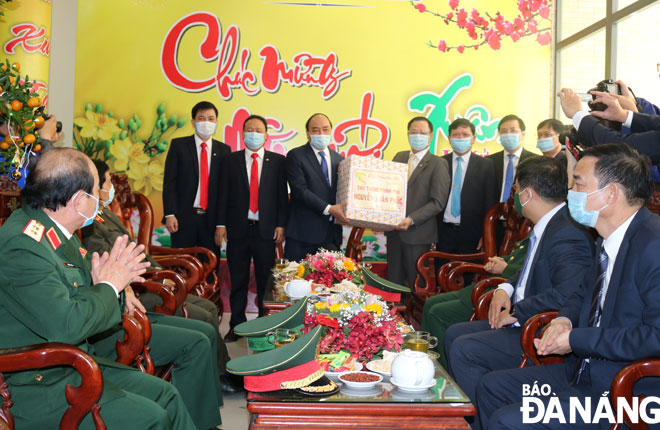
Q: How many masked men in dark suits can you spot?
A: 8